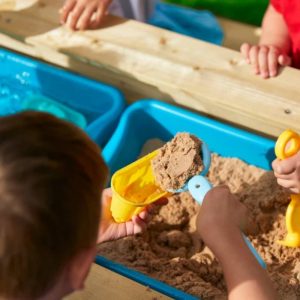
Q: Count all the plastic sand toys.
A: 3